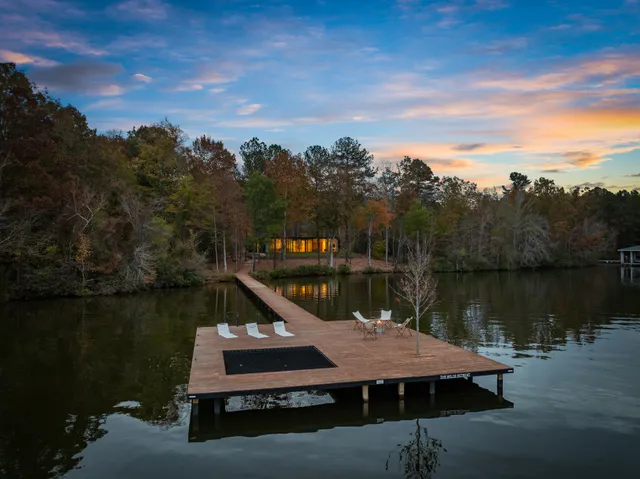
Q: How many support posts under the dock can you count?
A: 6